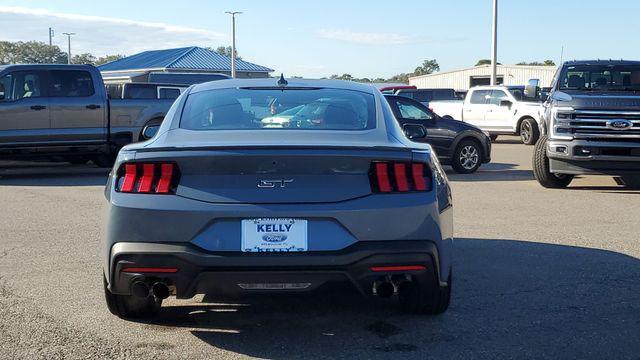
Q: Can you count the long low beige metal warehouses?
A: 1